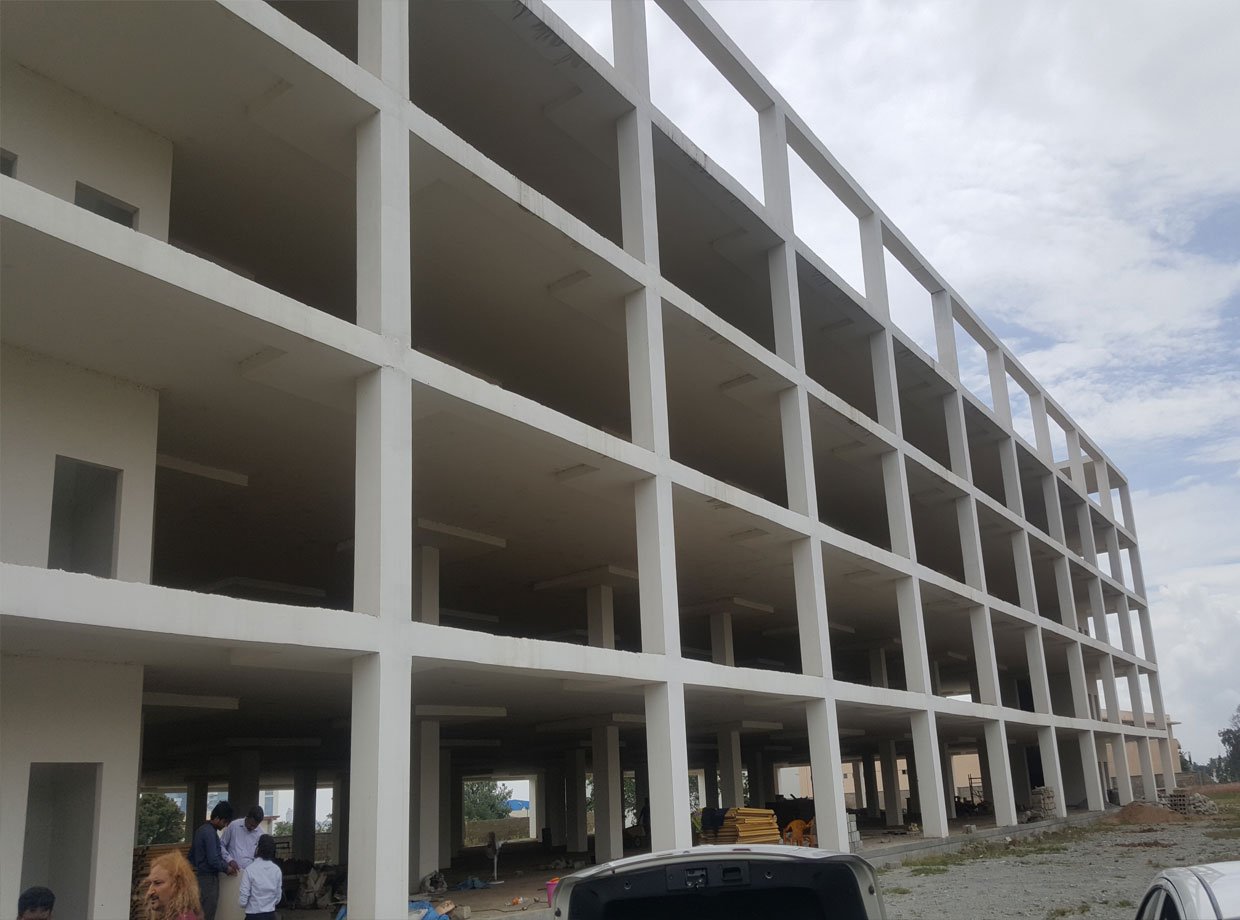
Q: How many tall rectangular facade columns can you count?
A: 10